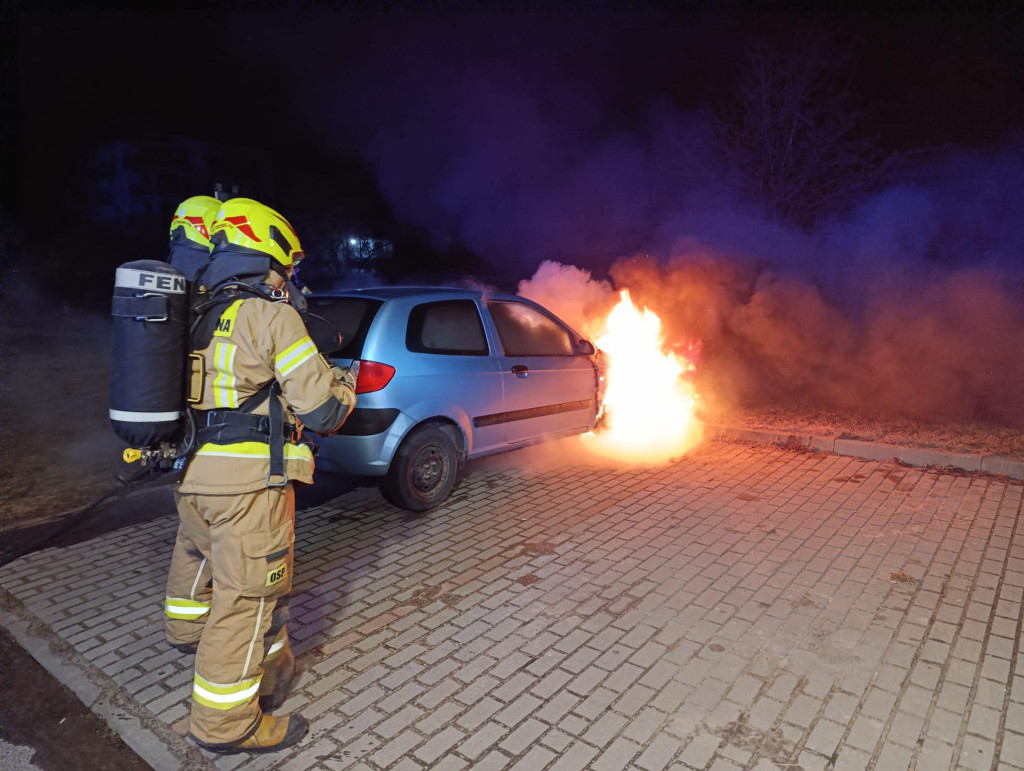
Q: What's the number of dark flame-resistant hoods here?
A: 2